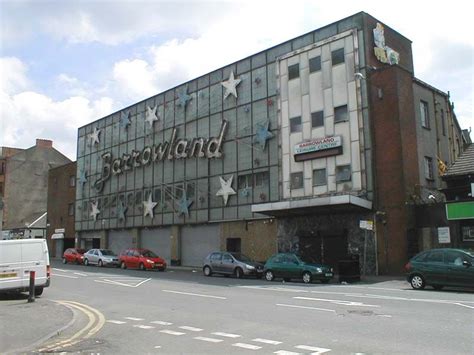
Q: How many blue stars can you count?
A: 6